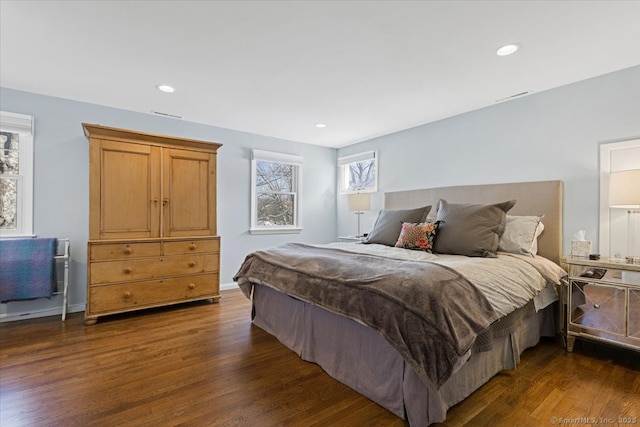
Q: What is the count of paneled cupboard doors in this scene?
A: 2